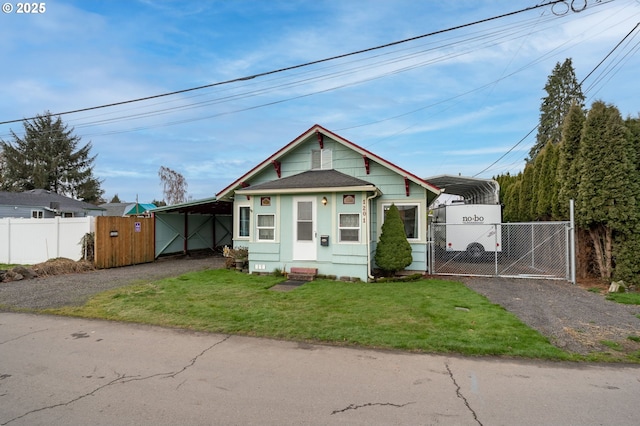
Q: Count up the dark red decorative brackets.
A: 5